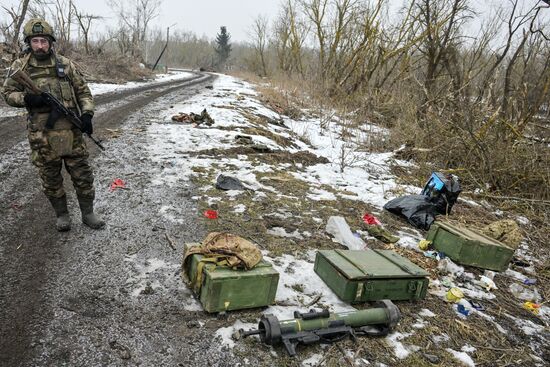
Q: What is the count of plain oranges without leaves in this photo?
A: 0